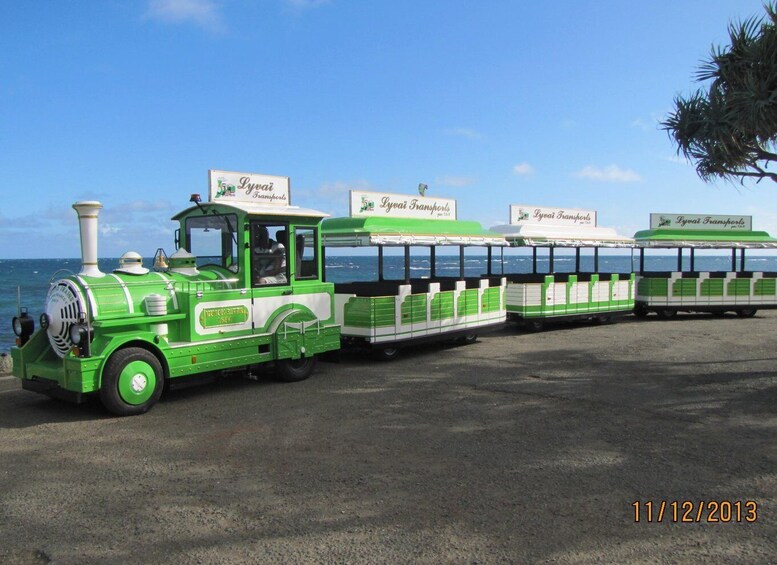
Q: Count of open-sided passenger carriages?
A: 3